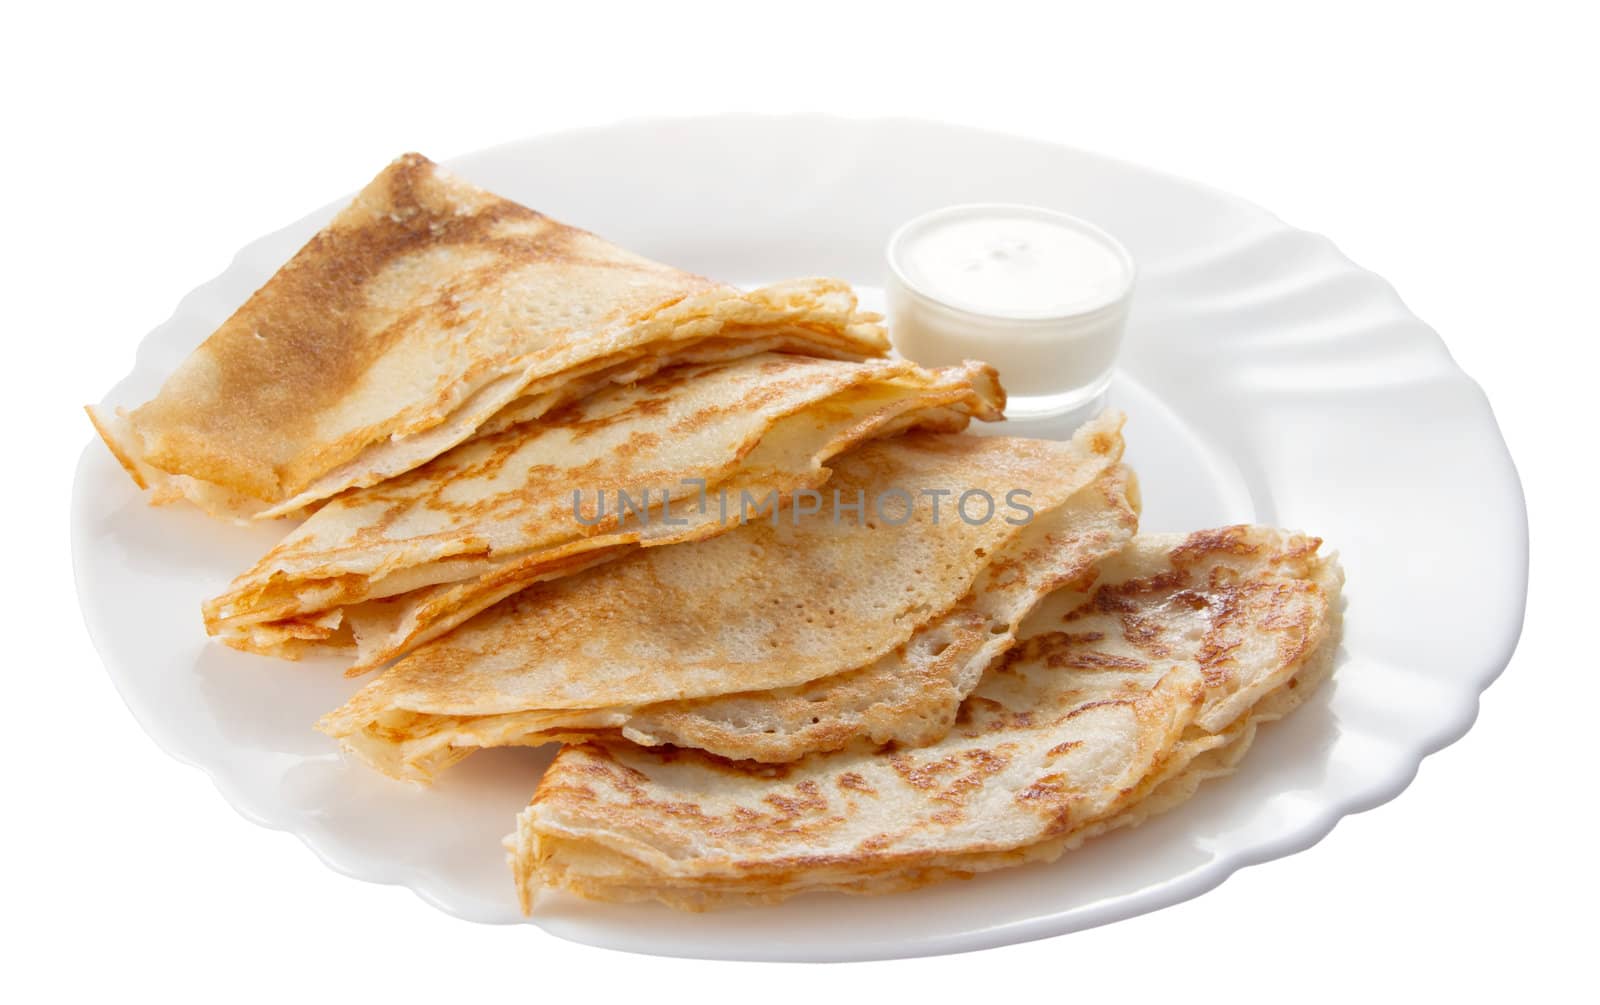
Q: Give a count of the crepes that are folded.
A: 4